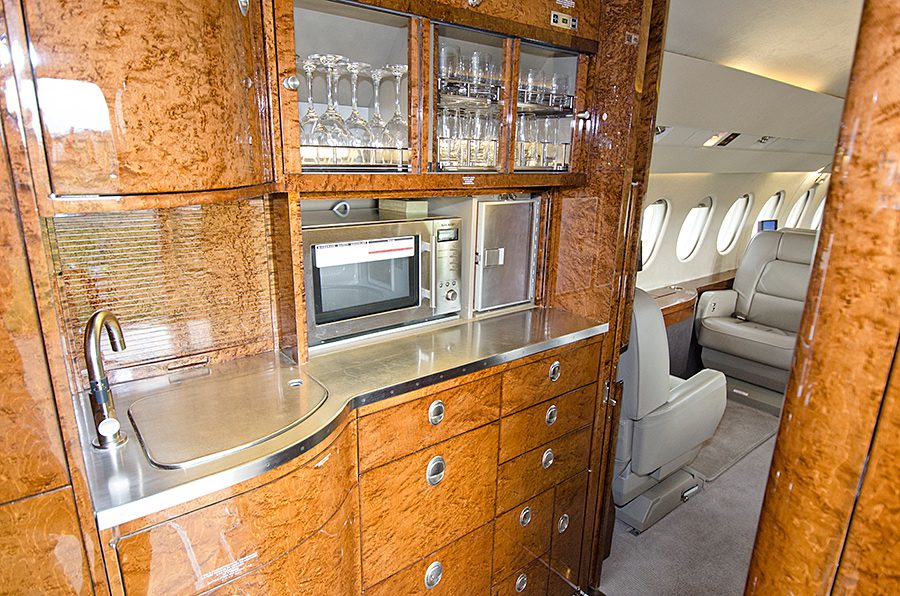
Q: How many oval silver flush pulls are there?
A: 9